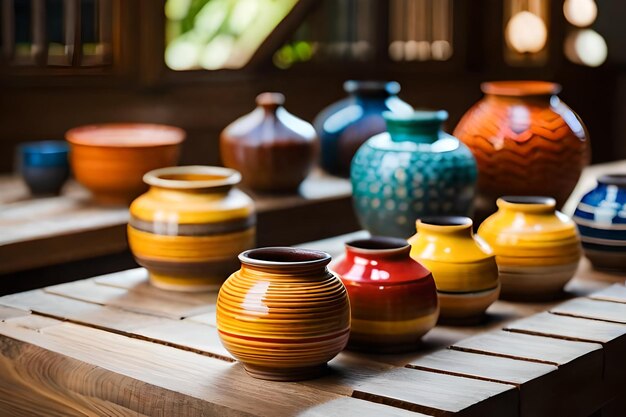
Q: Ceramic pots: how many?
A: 12